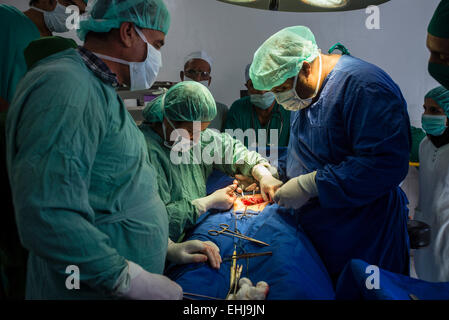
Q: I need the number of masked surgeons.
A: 8